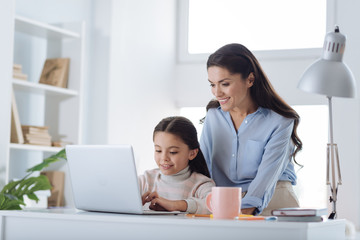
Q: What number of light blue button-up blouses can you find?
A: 1